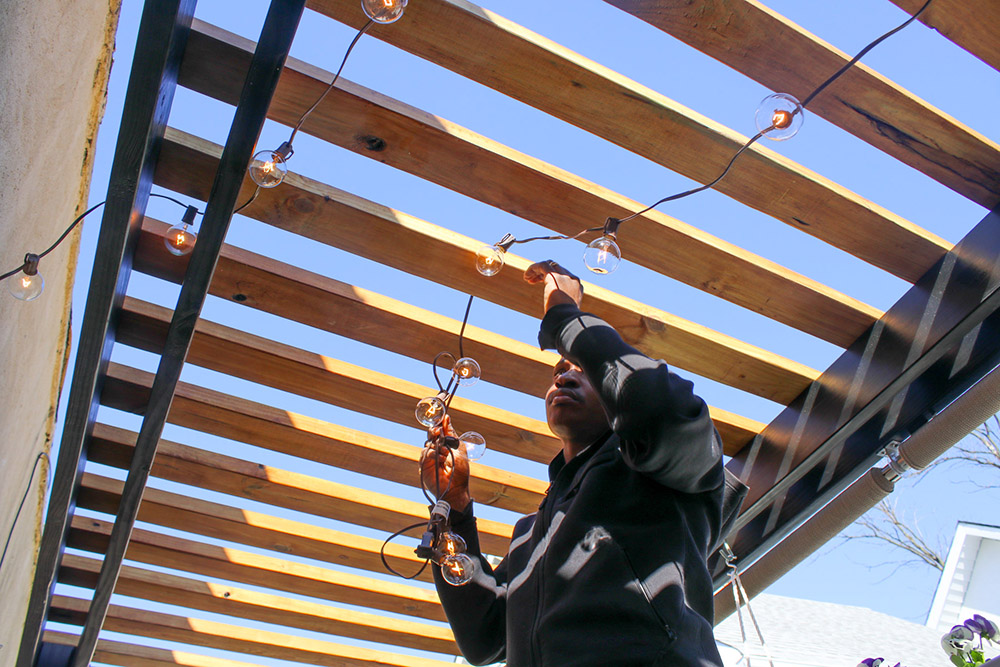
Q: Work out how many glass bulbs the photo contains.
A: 12